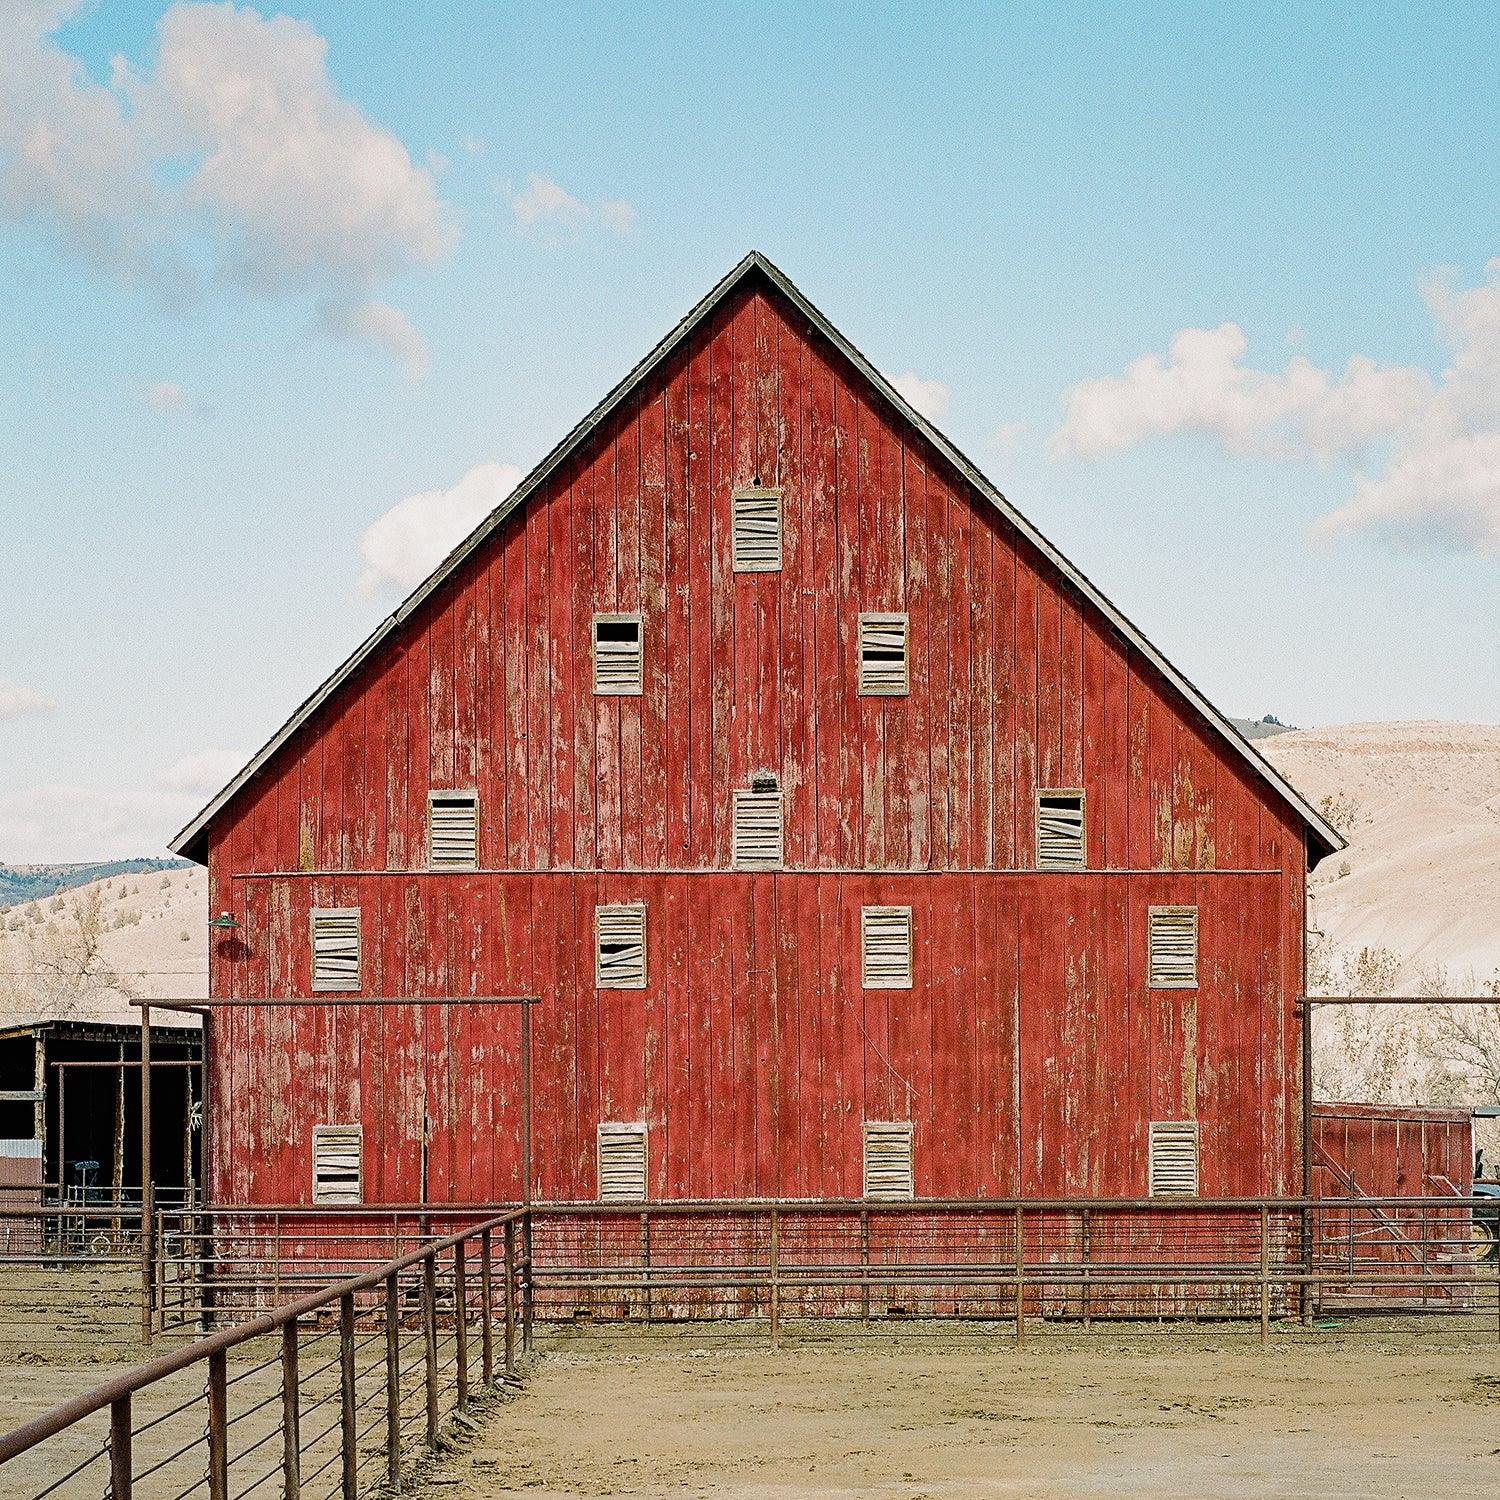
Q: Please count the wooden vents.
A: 14